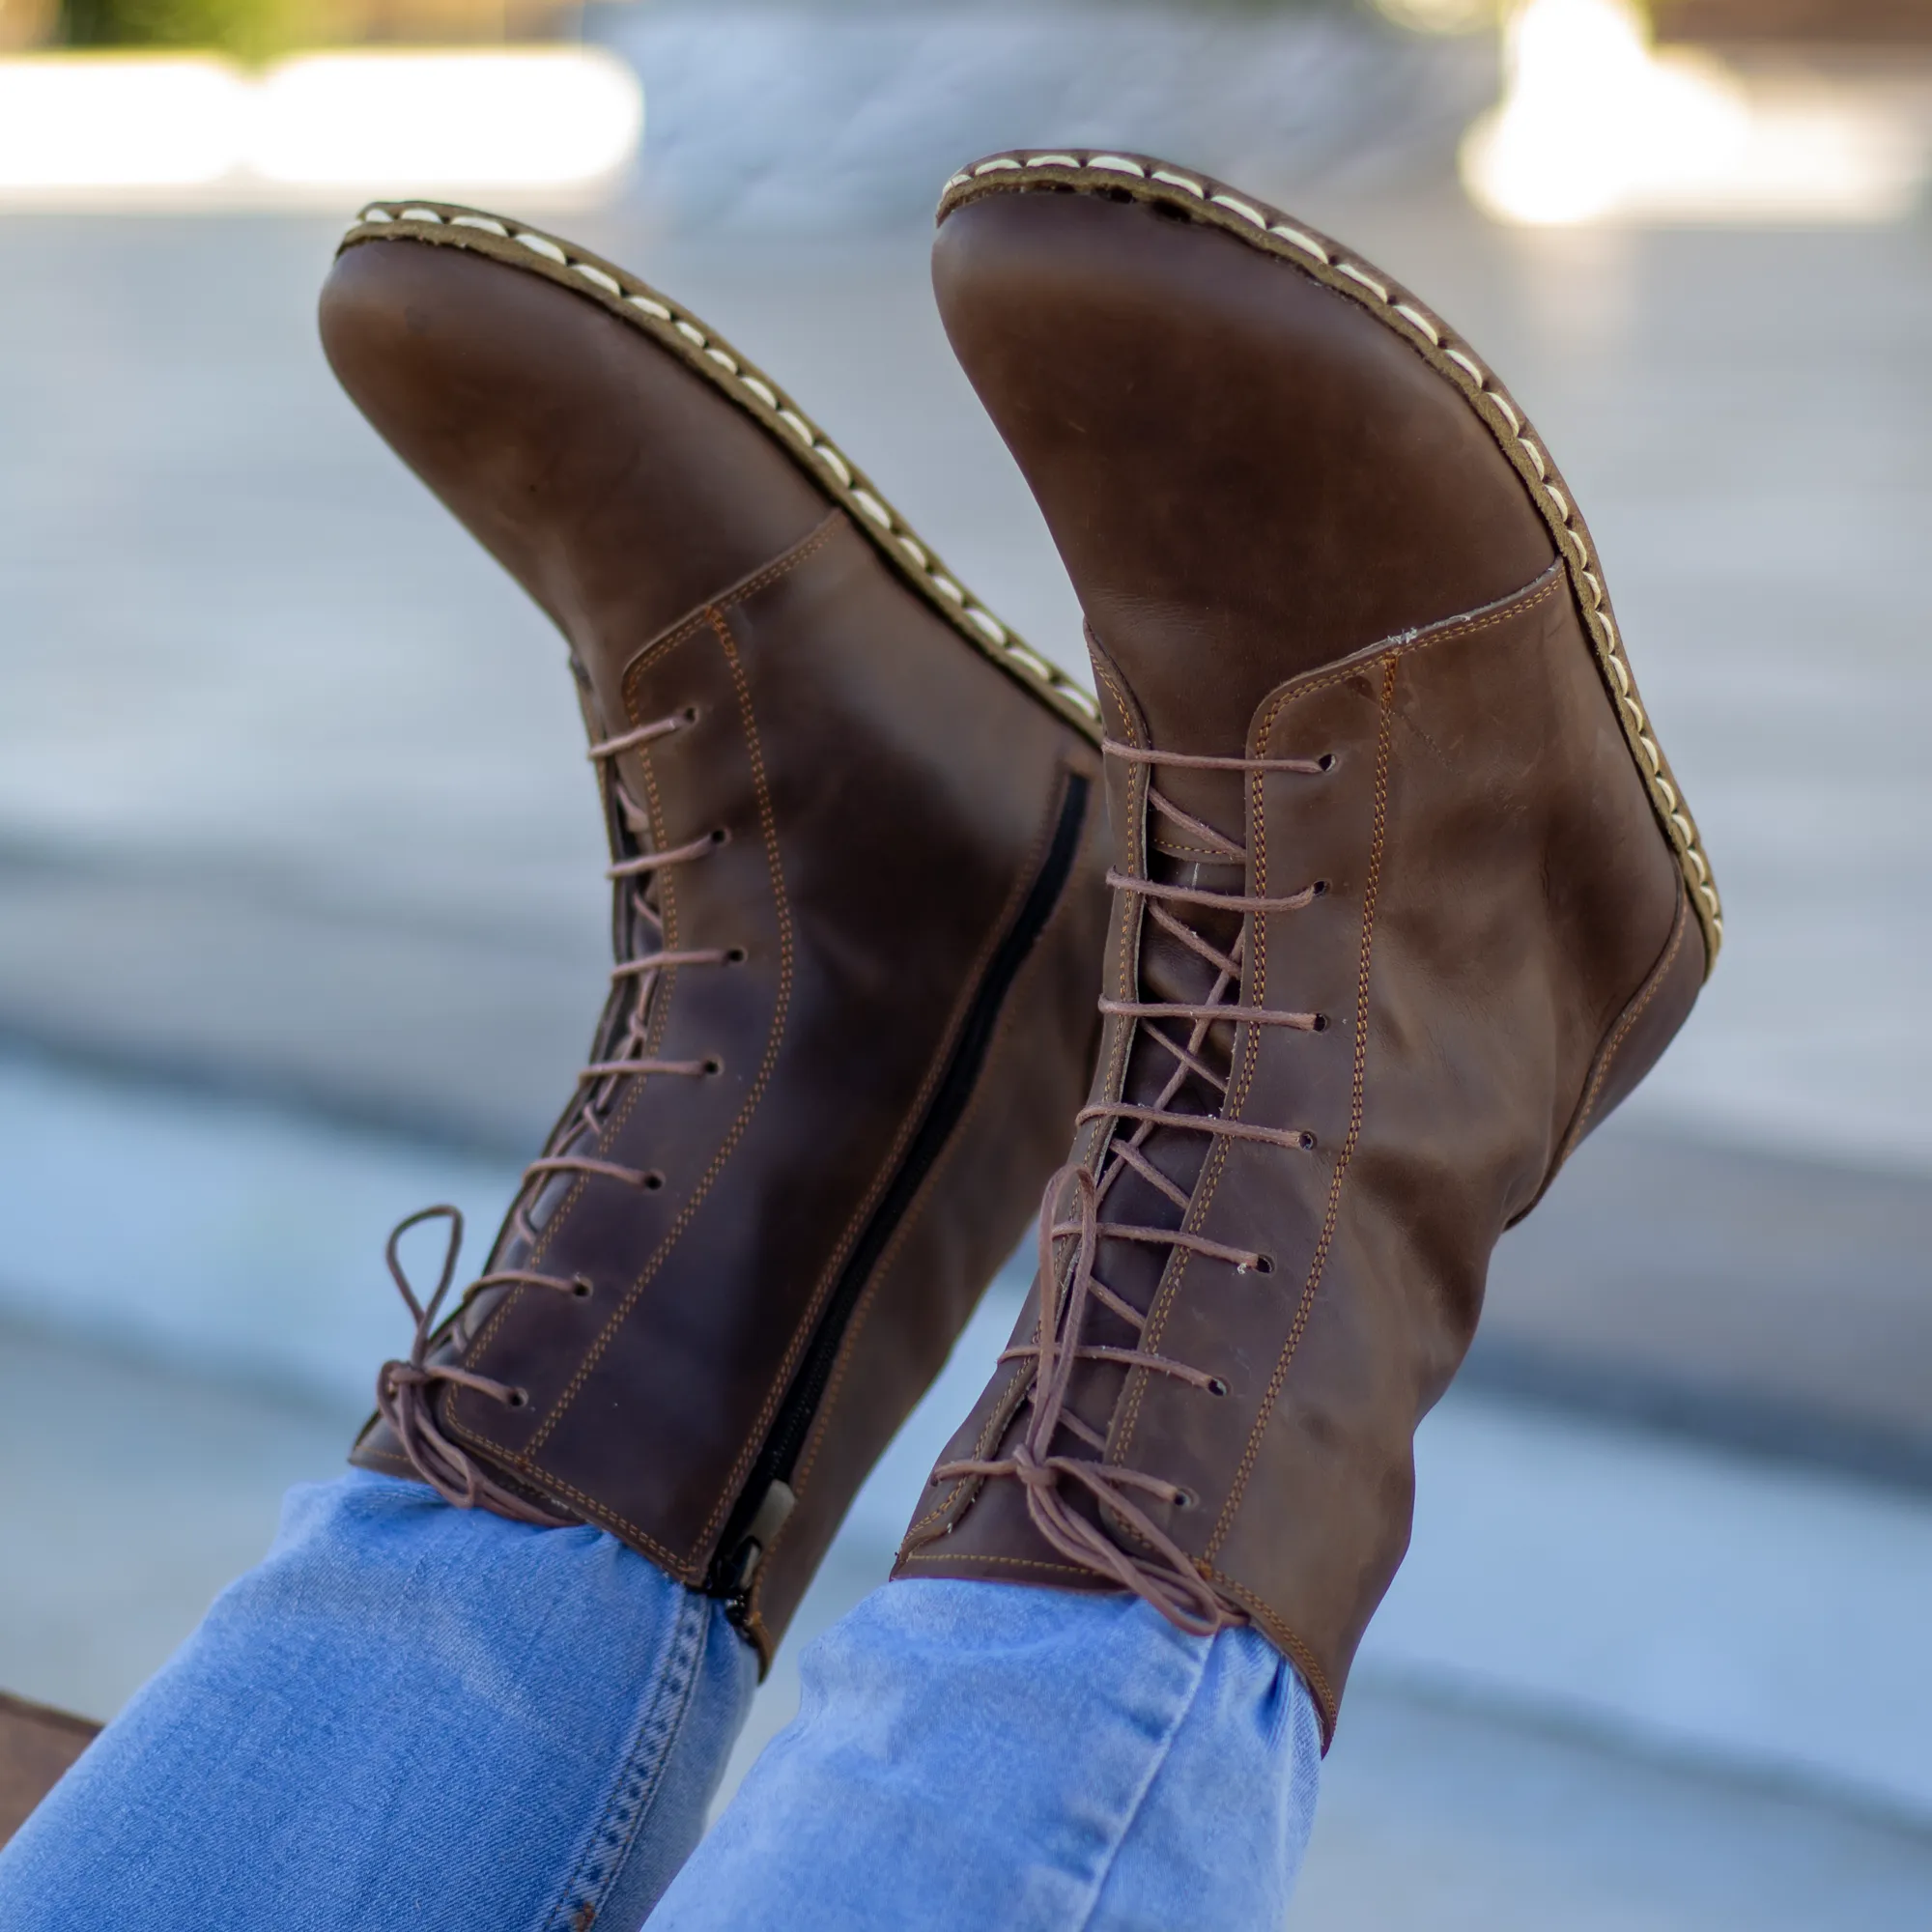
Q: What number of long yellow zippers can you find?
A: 0